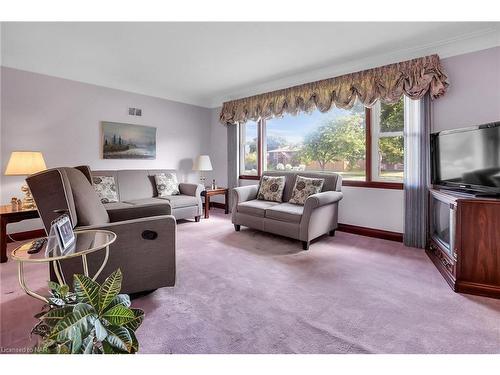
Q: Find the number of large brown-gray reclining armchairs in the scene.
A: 1